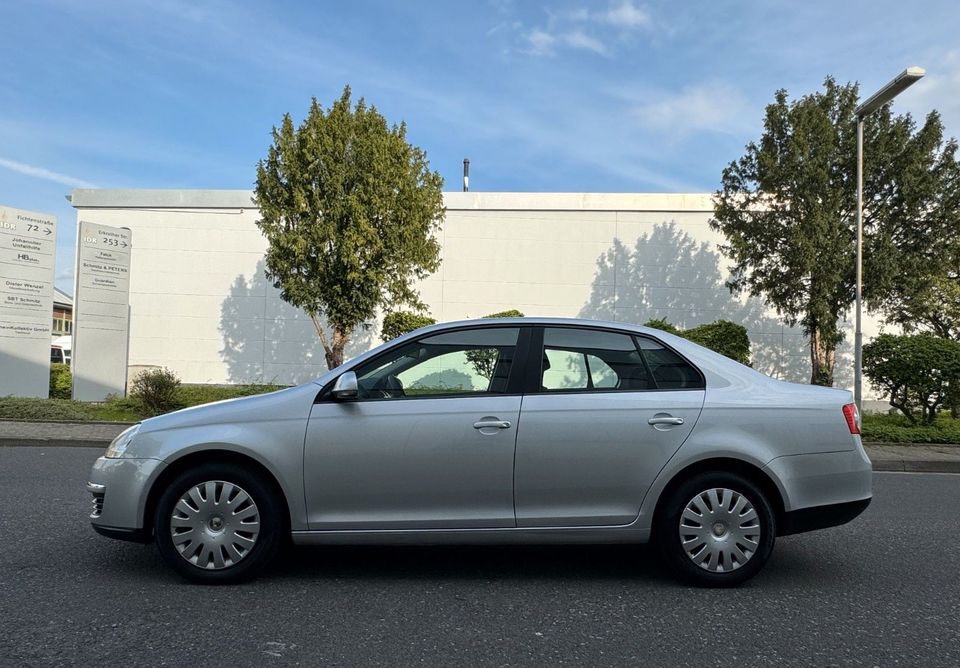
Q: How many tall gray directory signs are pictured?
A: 2